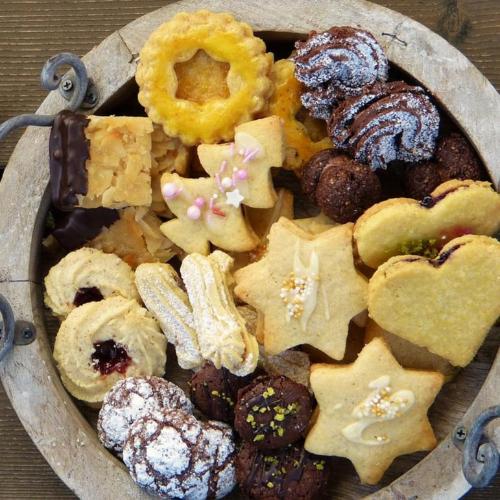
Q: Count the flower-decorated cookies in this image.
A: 0